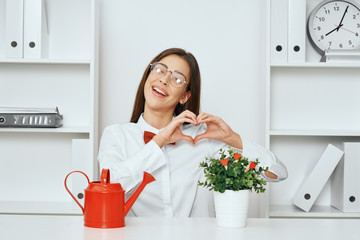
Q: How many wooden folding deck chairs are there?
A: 0